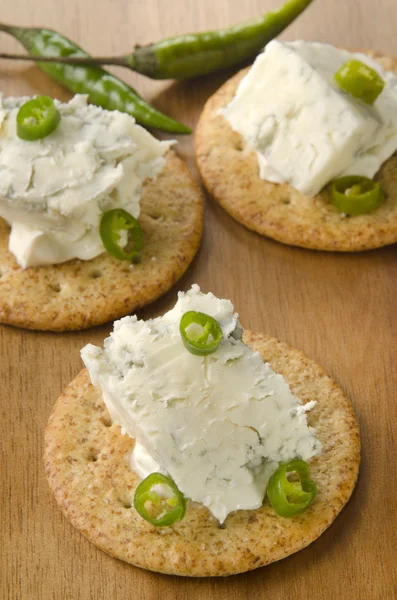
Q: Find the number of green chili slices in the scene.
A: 7